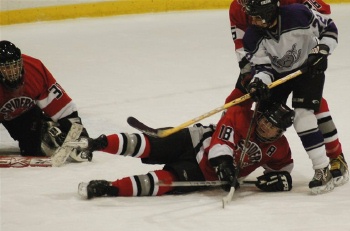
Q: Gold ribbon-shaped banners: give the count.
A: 0